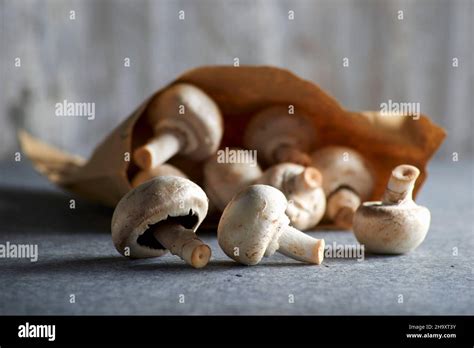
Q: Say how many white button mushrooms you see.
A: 9